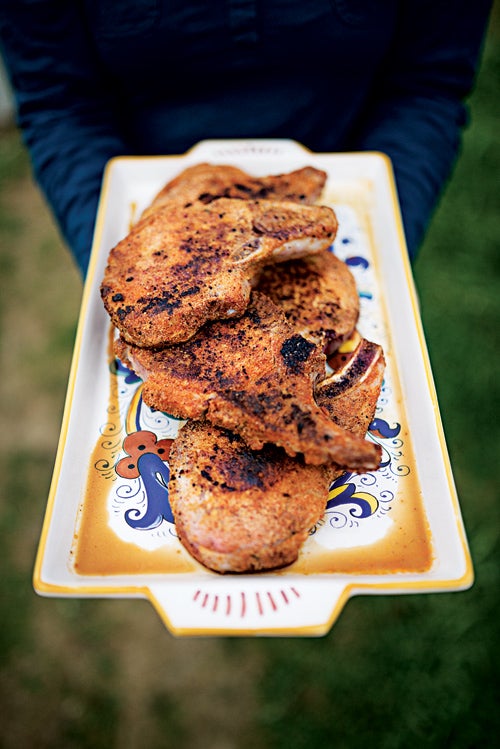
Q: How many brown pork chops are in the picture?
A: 5